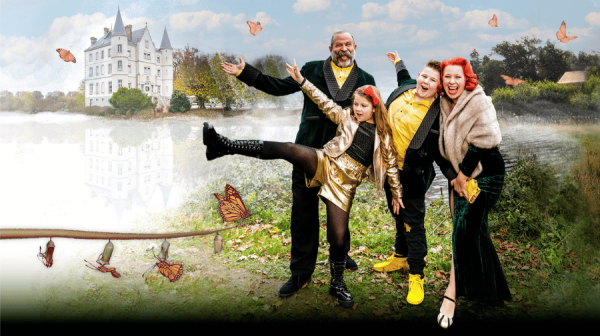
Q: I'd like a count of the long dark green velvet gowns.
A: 1